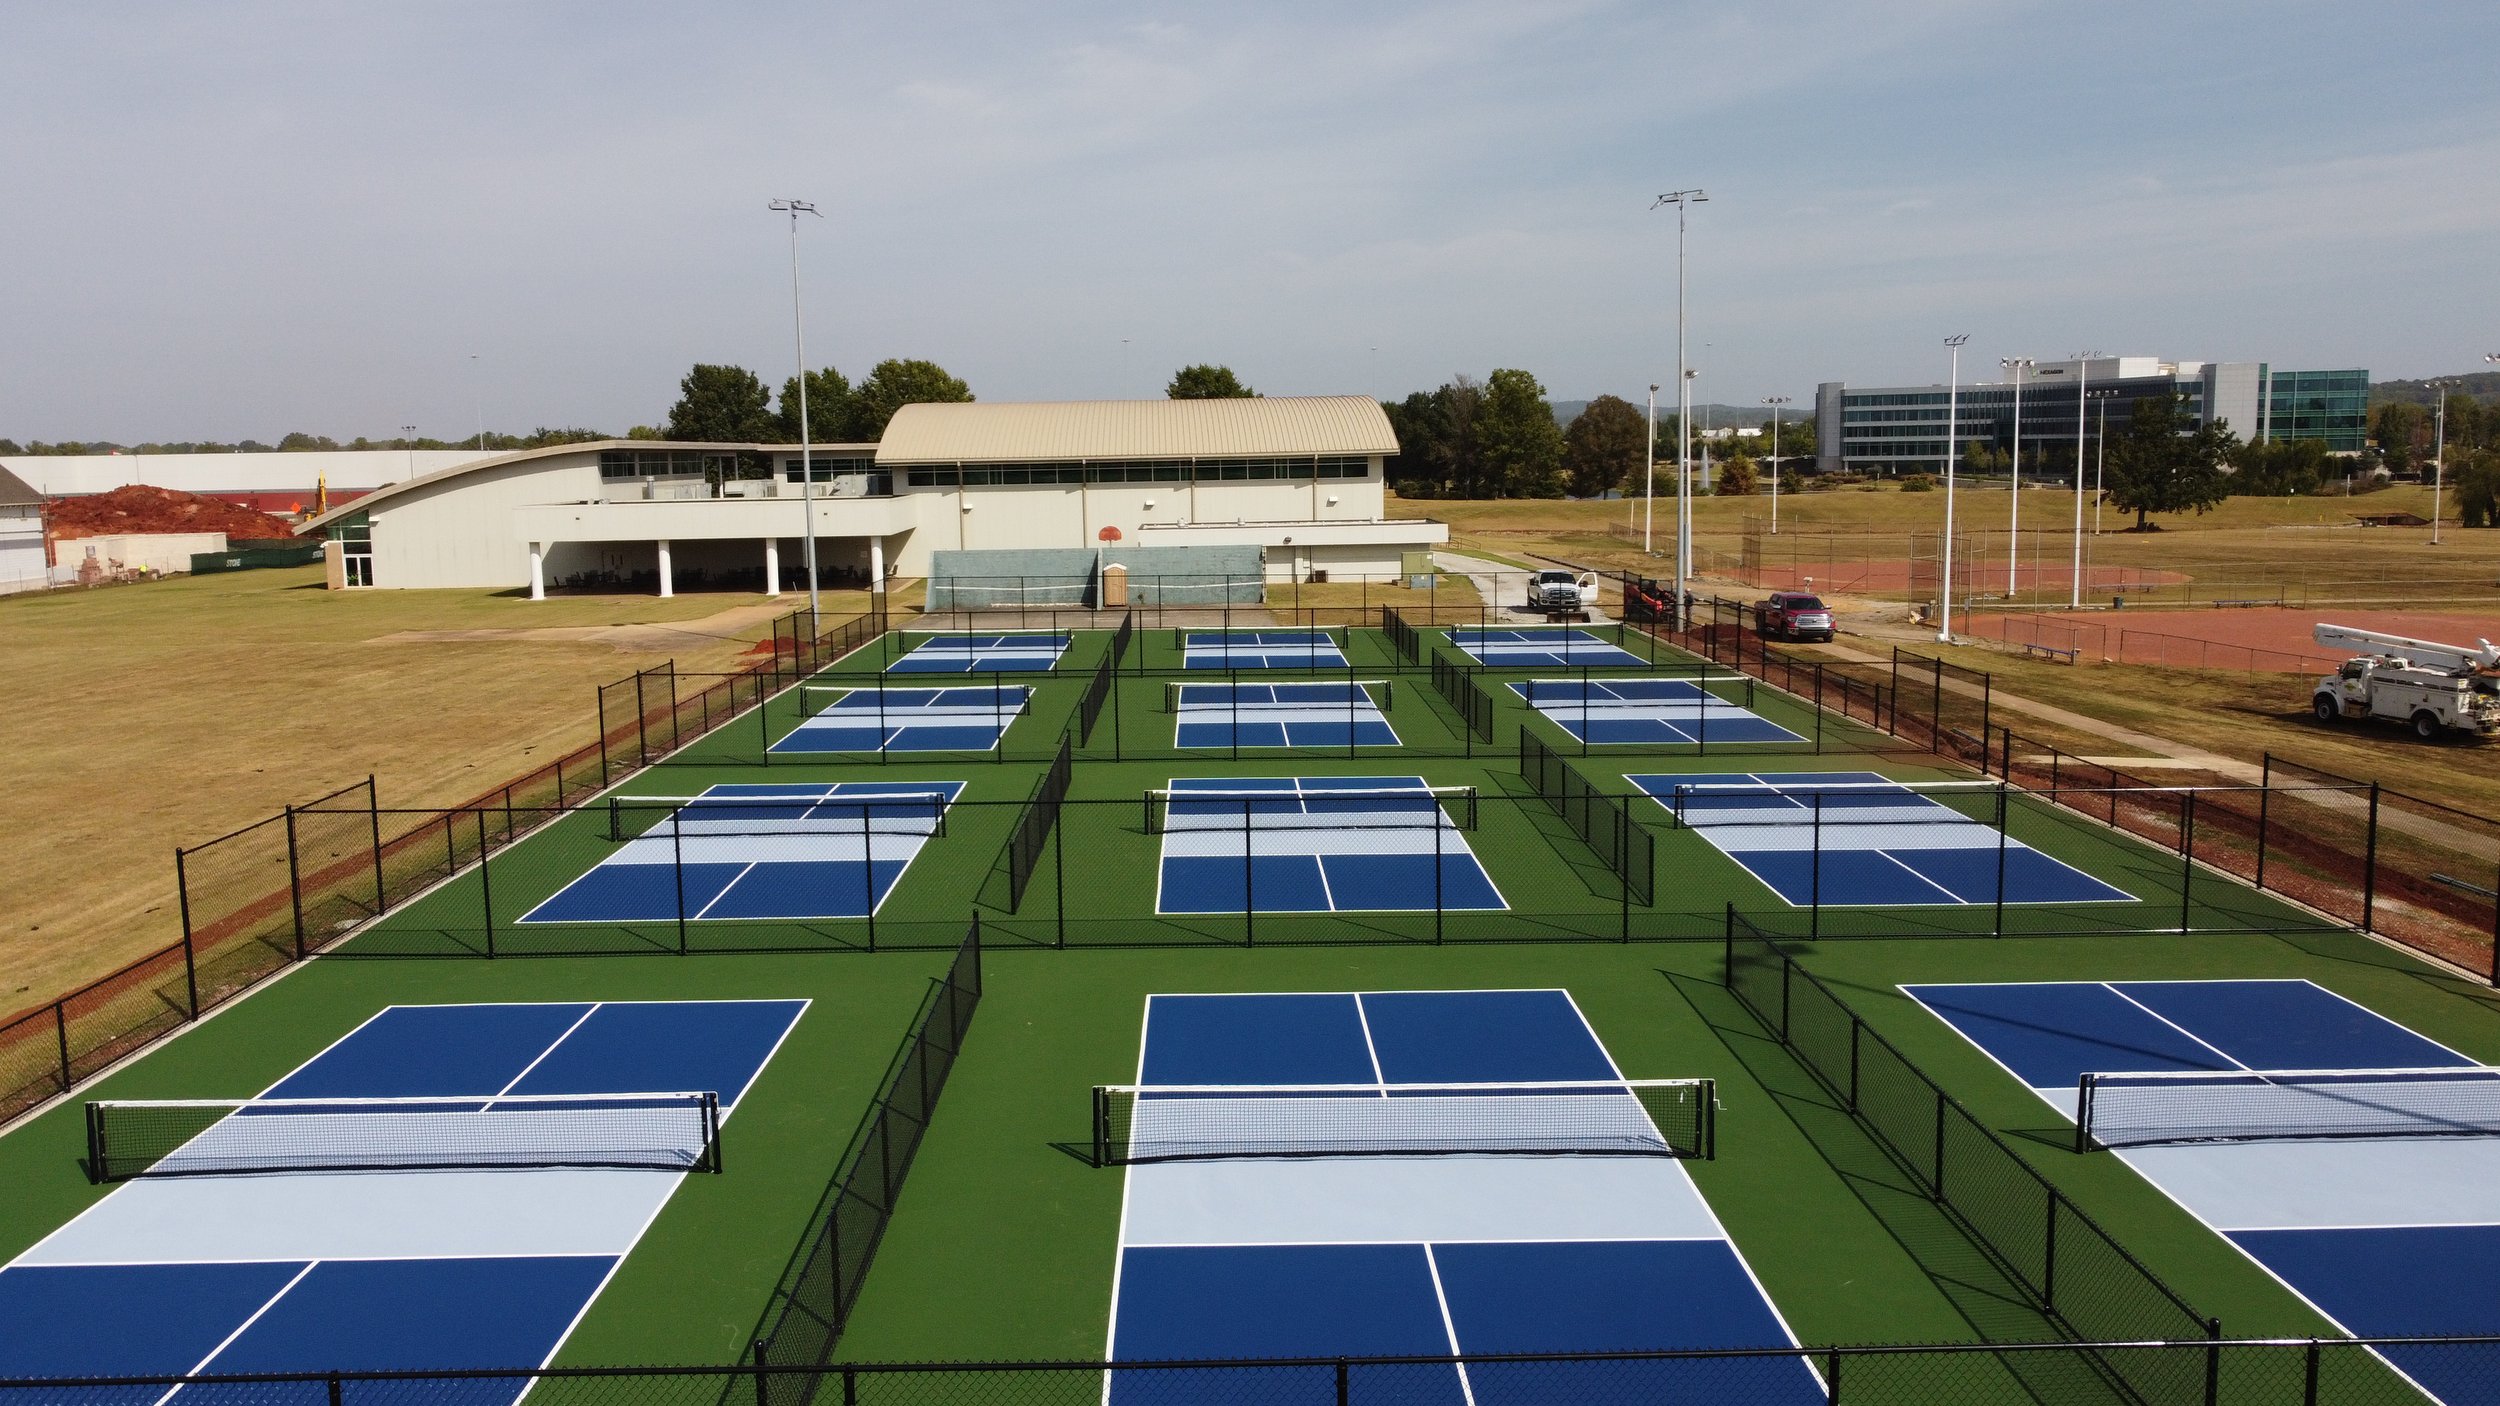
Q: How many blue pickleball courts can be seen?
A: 12